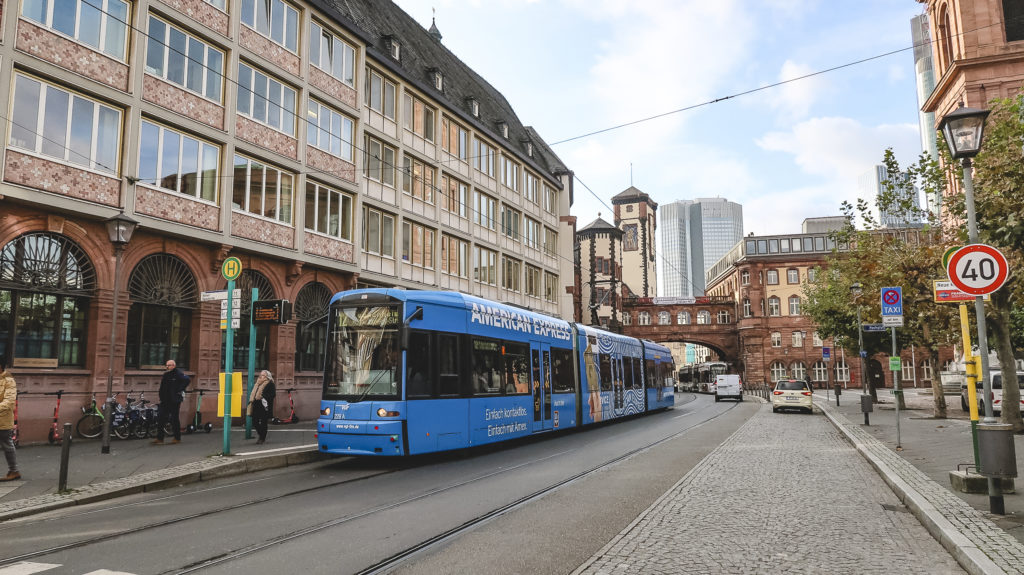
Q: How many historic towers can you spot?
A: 2